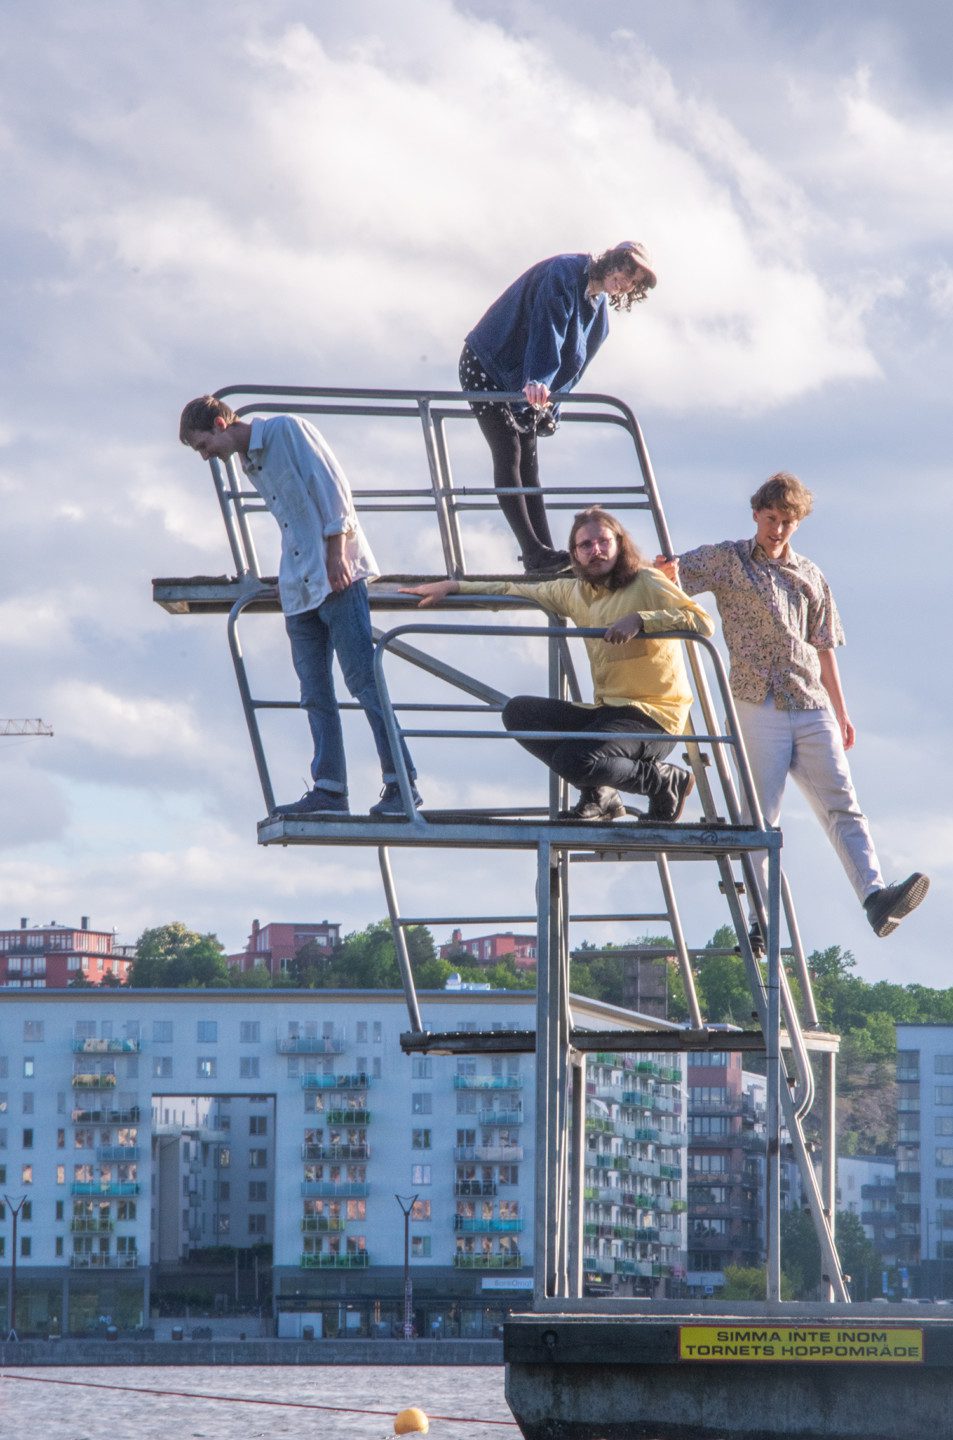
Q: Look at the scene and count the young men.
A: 3